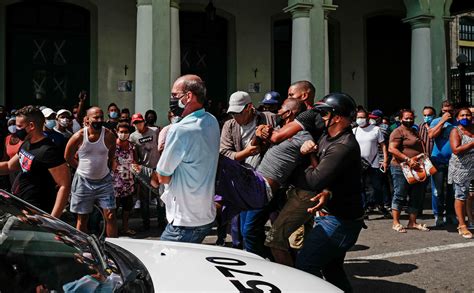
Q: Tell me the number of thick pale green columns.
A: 3